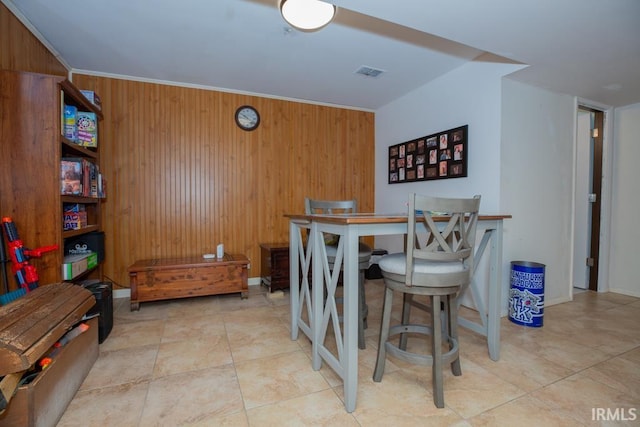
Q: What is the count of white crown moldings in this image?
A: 2